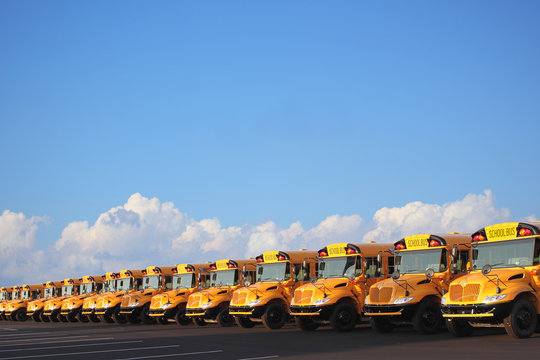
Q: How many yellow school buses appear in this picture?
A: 15